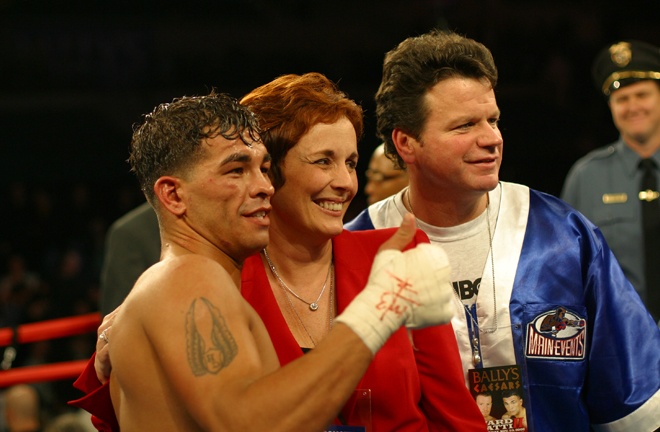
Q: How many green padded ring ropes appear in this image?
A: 0